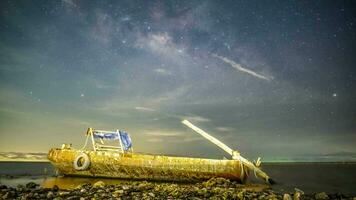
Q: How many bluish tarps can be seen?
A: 1